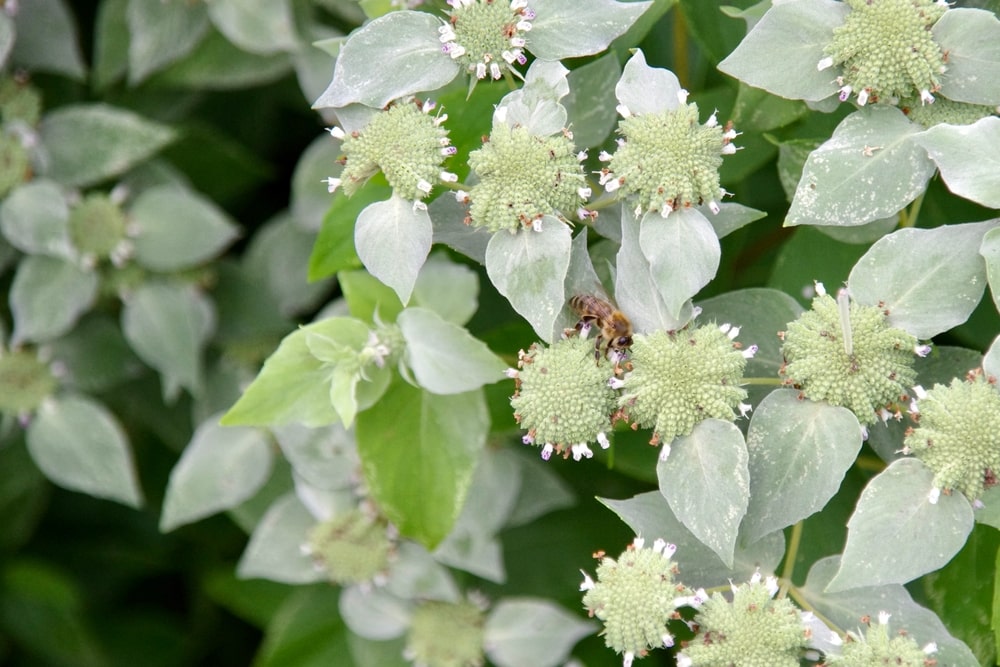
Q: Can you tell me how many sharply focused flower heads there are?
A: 12